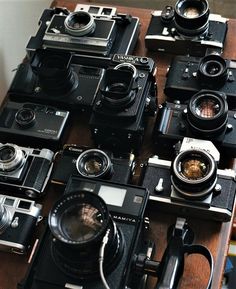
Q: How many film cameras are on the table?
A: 12